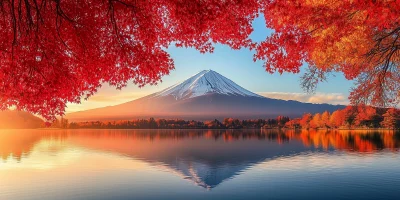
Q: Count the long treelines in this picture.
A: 1